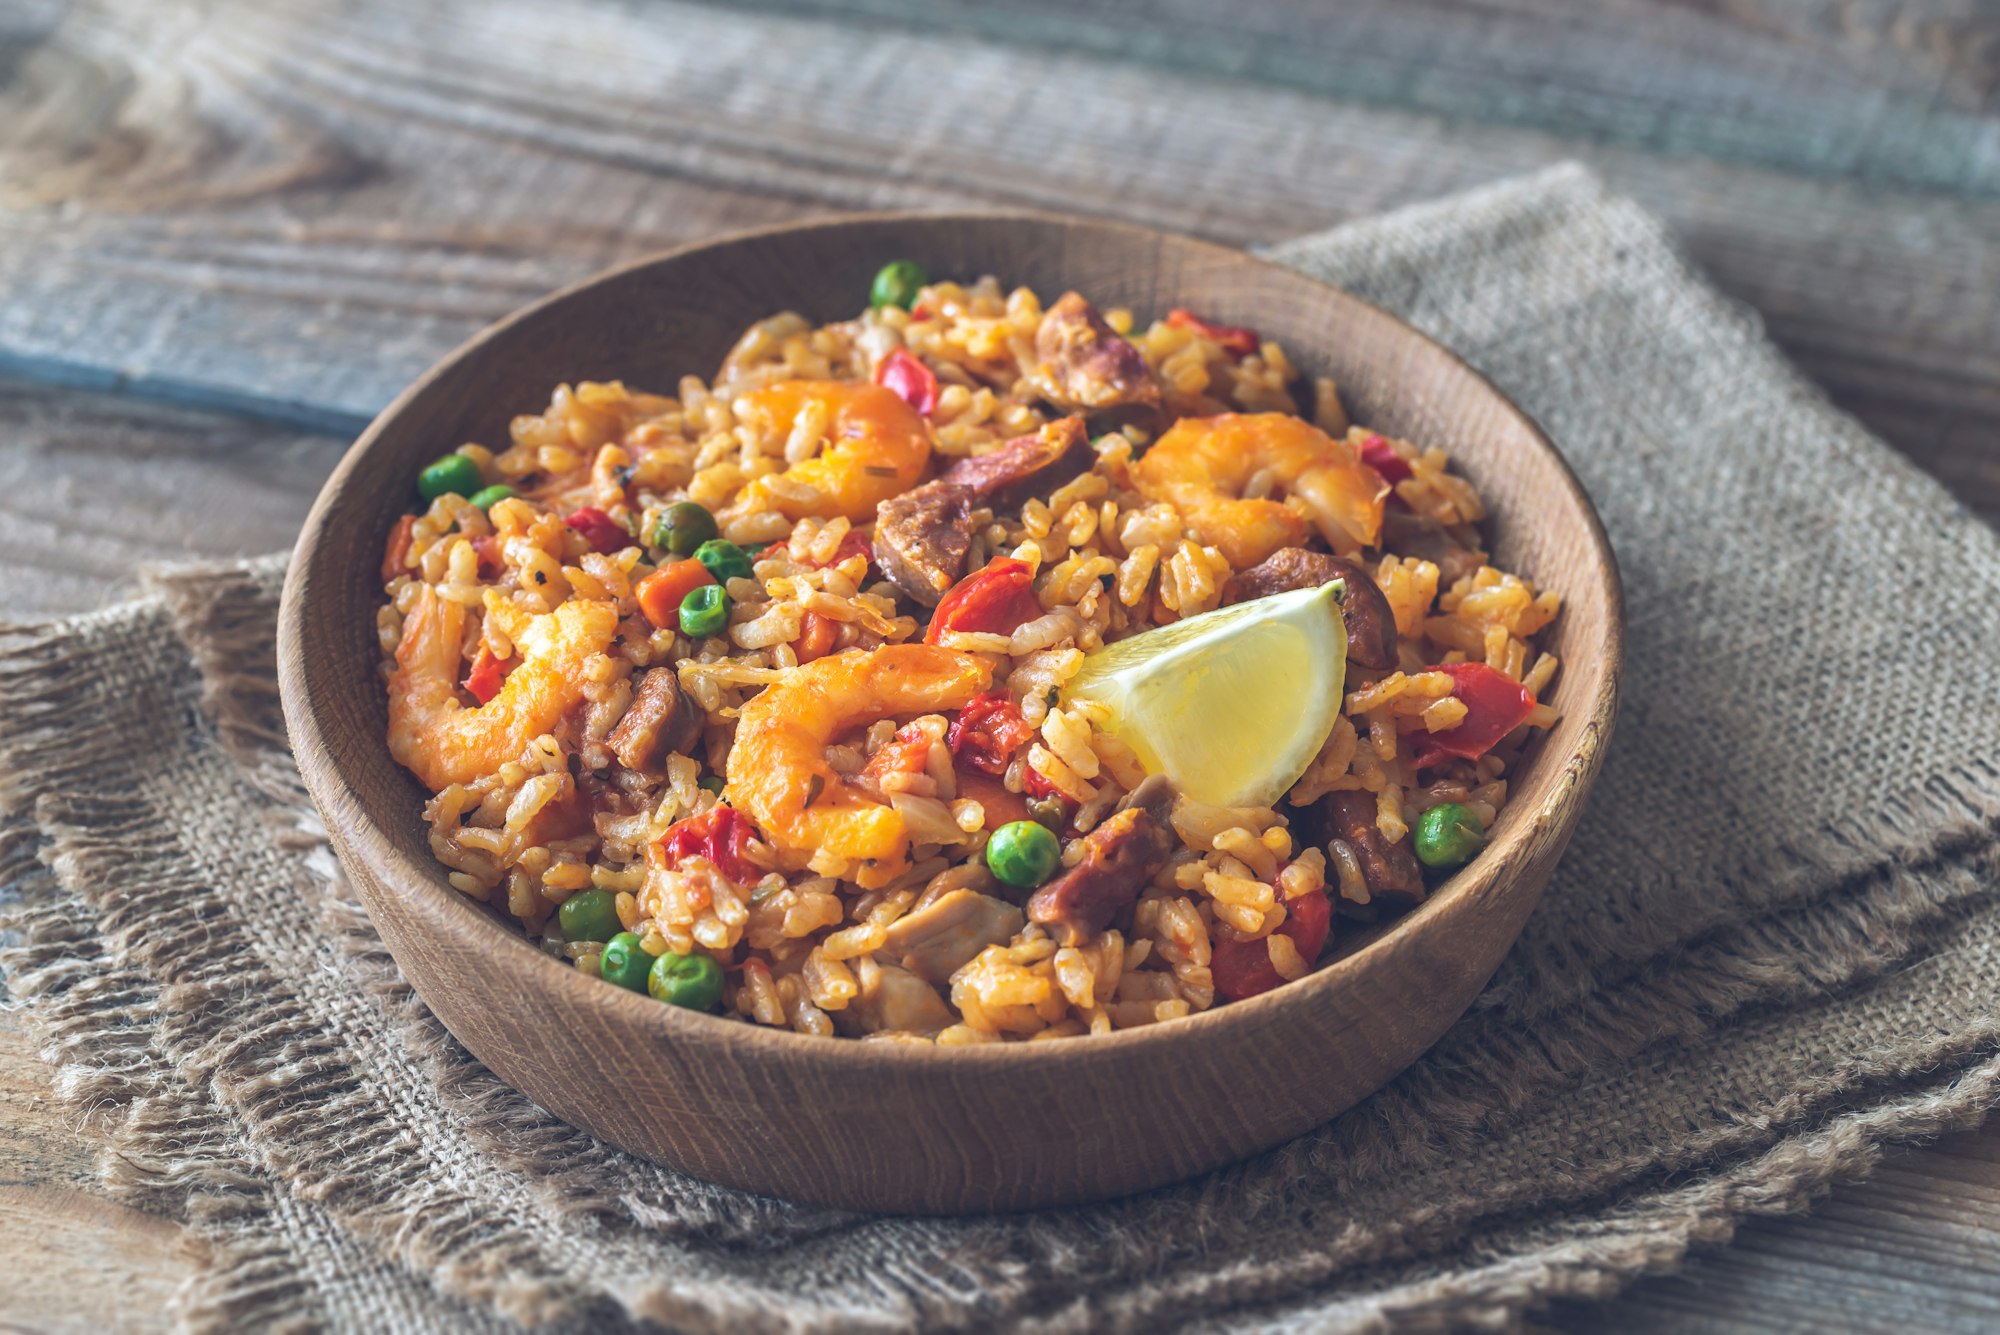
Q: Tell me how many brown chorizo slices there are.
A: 7